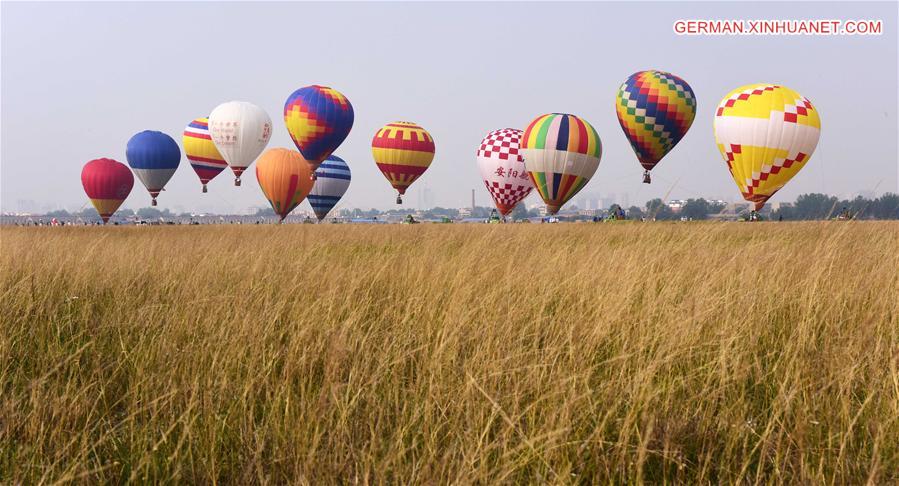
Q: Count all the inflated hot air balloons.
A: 12